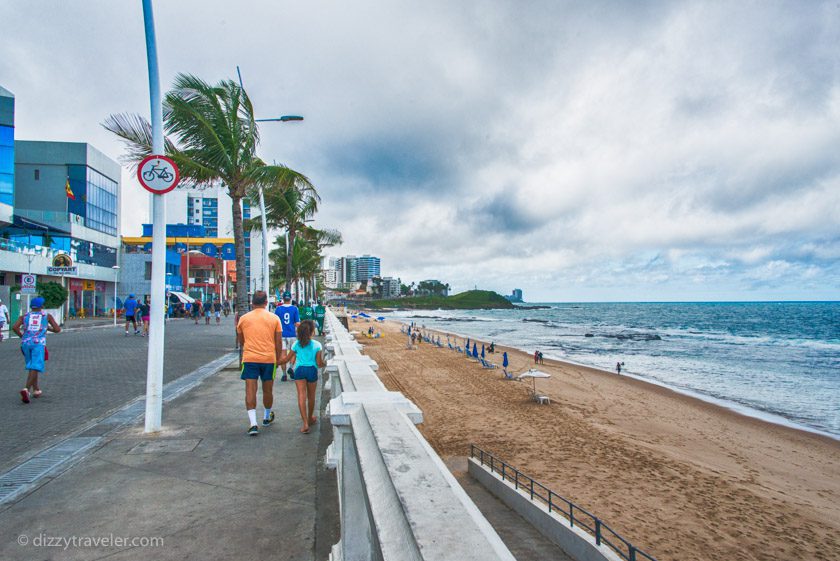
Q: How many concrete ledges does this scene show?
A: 2